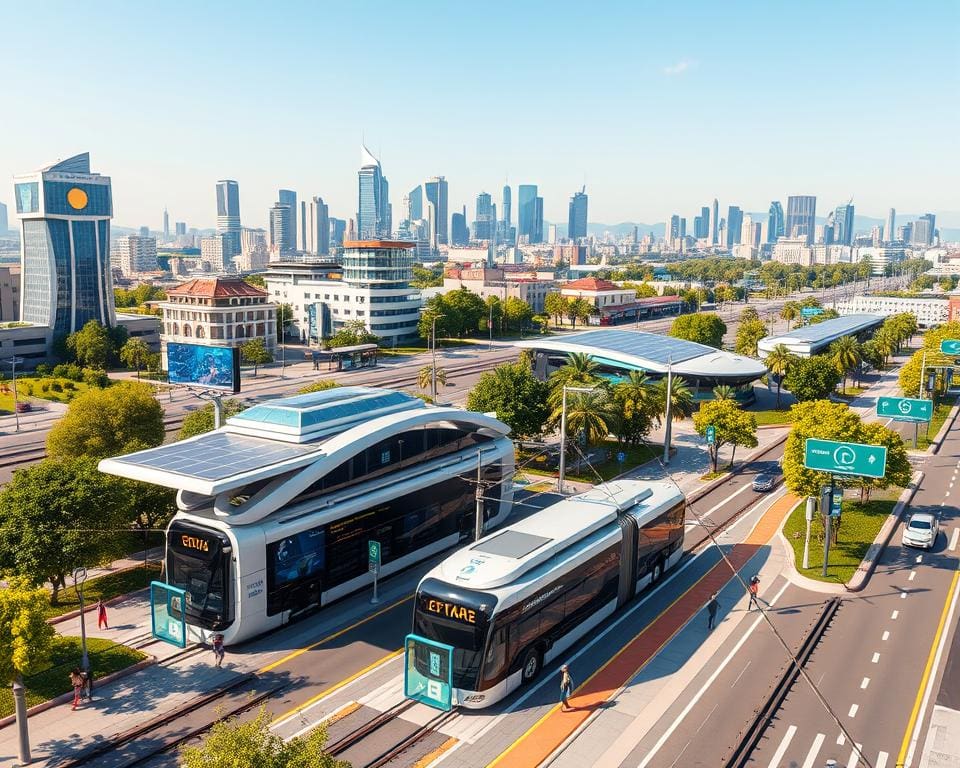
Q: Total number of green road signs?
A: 3